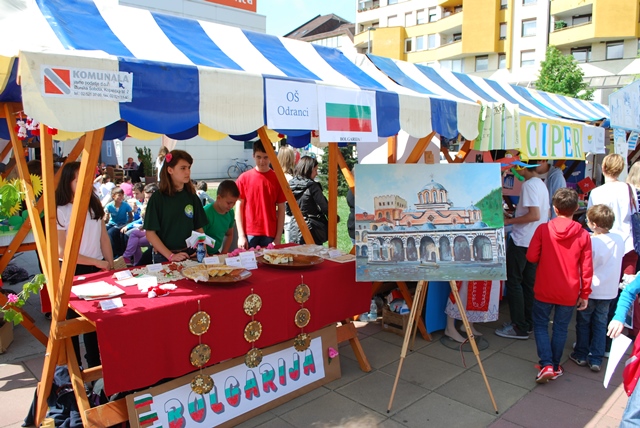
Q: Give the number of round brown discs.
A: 9